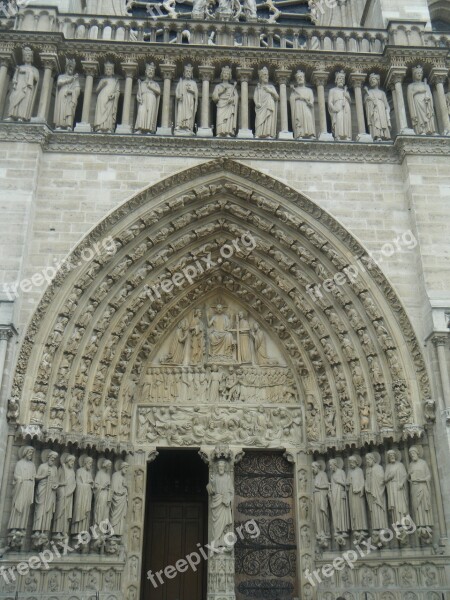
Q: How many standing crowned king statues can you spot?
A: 11